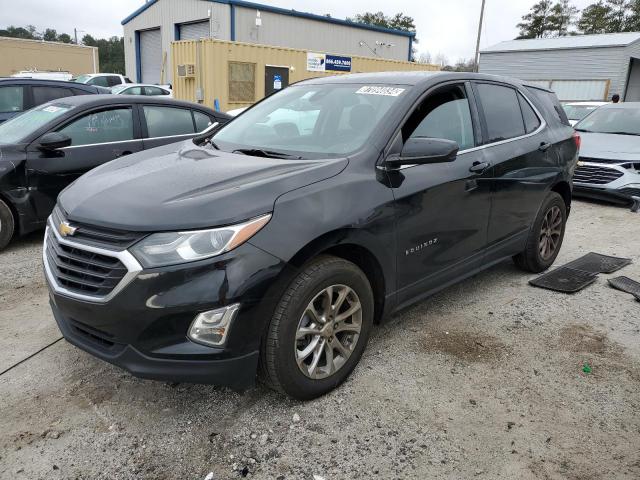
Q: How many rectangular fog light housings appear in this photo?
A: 1